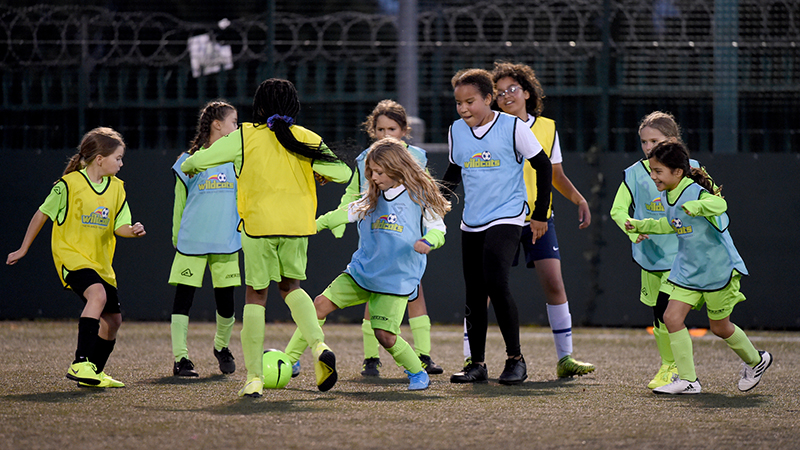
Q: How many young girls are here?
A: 9